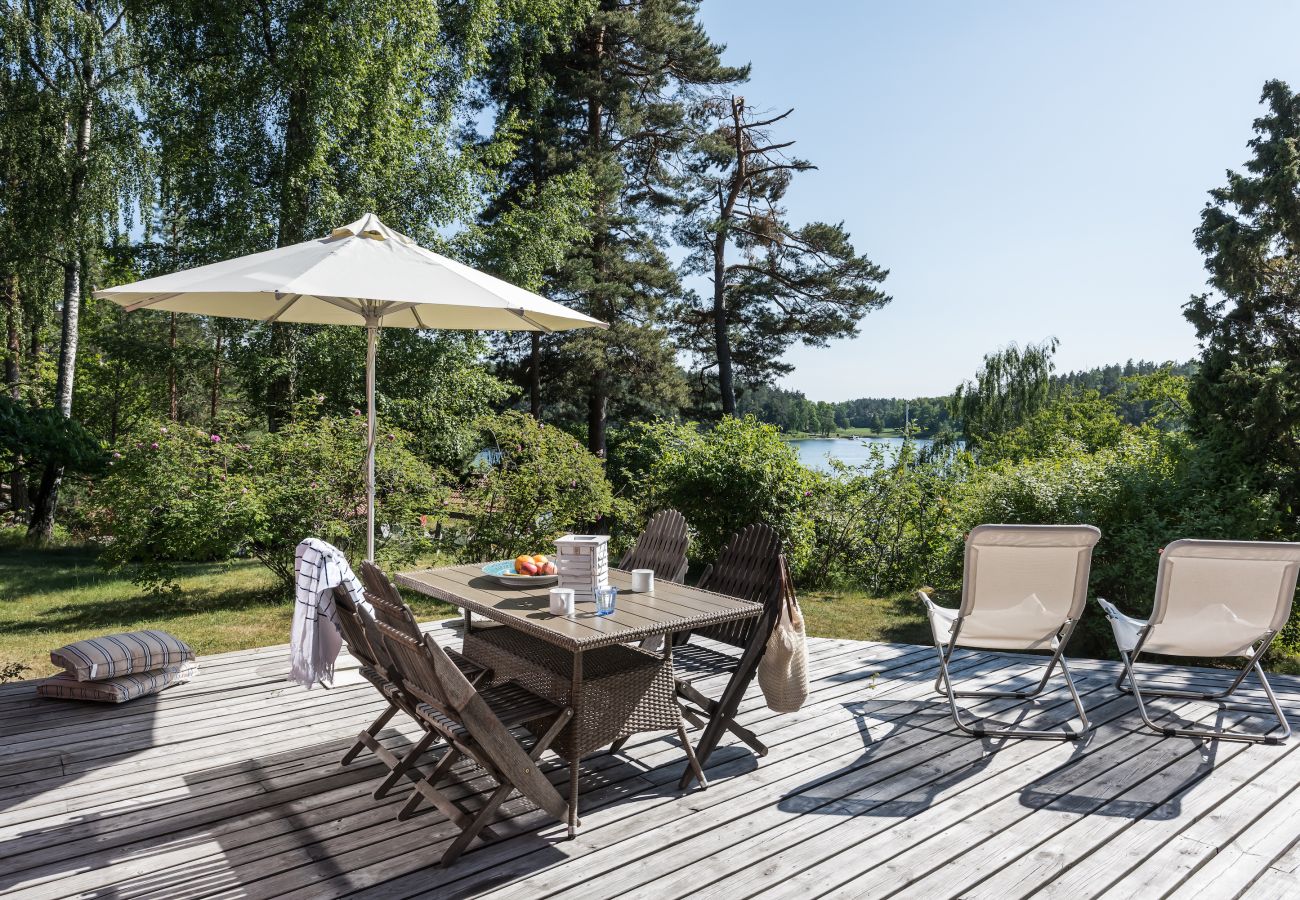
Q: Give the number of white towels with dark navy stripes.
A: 1